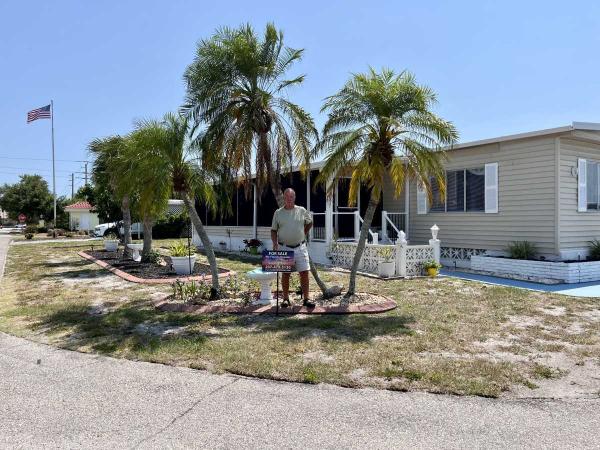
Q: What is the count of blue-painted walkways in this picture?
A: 1